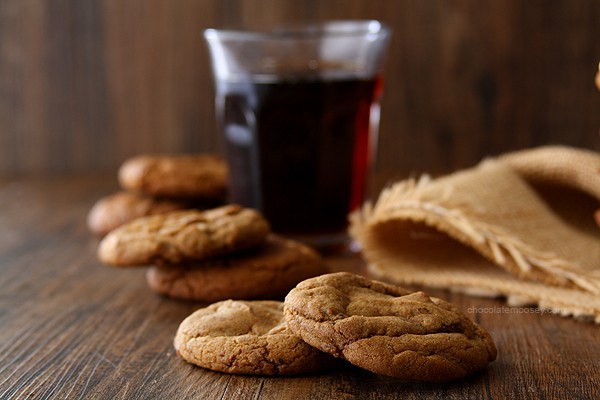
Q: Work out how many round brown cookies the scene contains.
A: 6